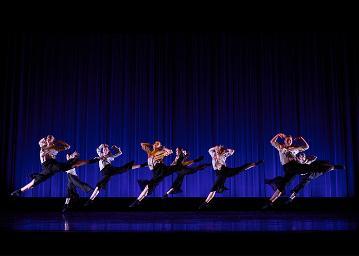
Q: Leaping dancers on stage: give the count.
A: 8